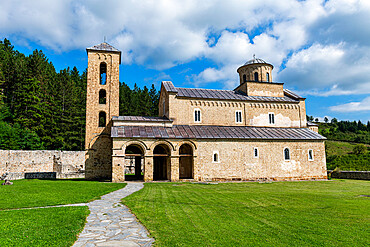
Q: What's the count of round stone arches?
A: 3